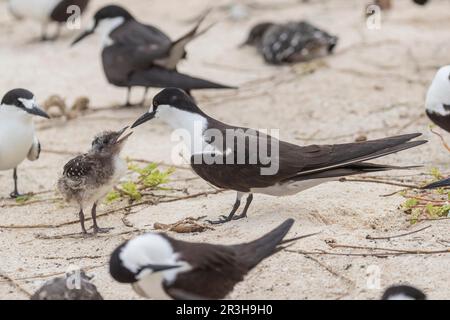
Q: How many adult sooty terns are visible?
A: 7